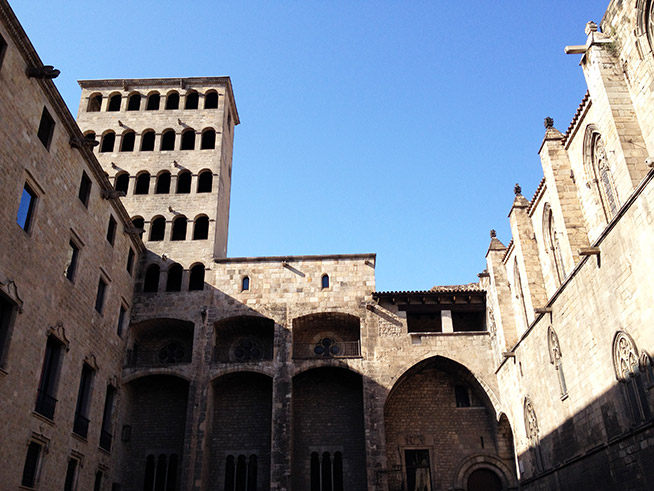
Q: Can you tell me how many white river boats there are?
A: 0